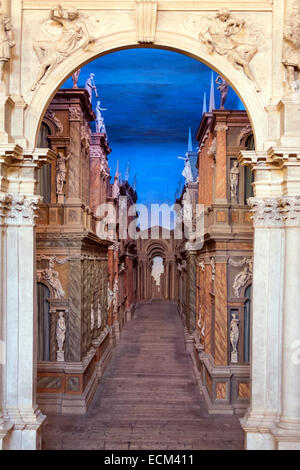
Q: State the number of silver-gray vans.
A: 0